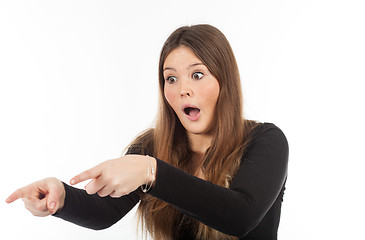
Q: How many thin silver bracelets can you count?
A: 2